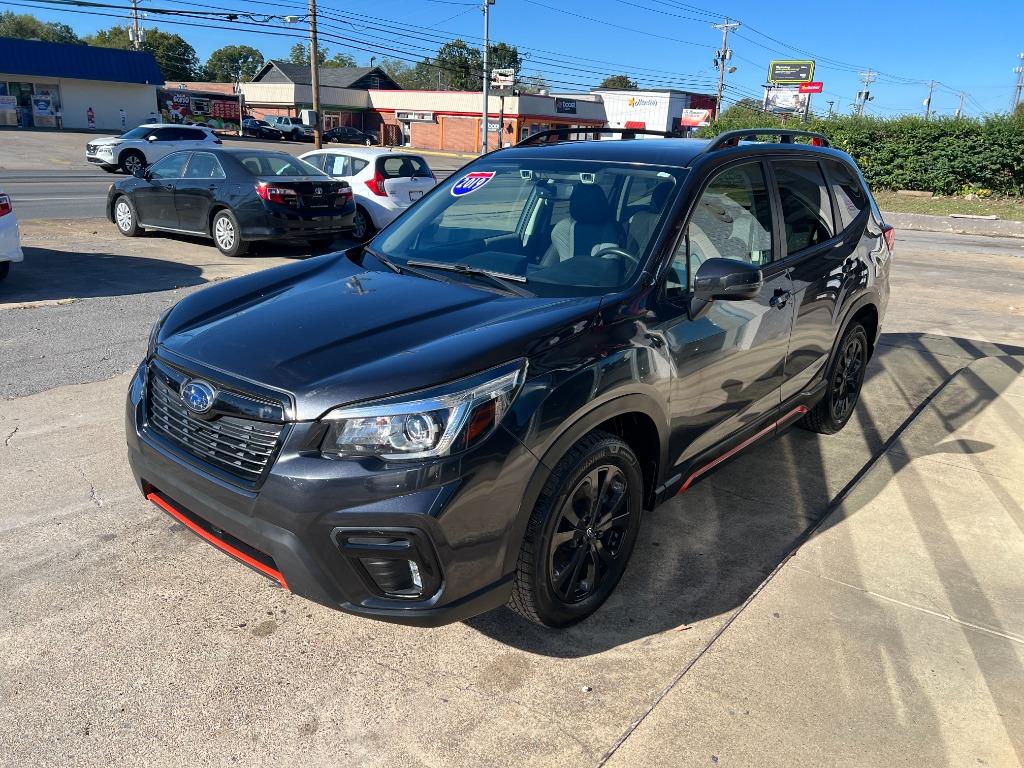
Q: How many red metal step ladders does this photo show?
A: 0